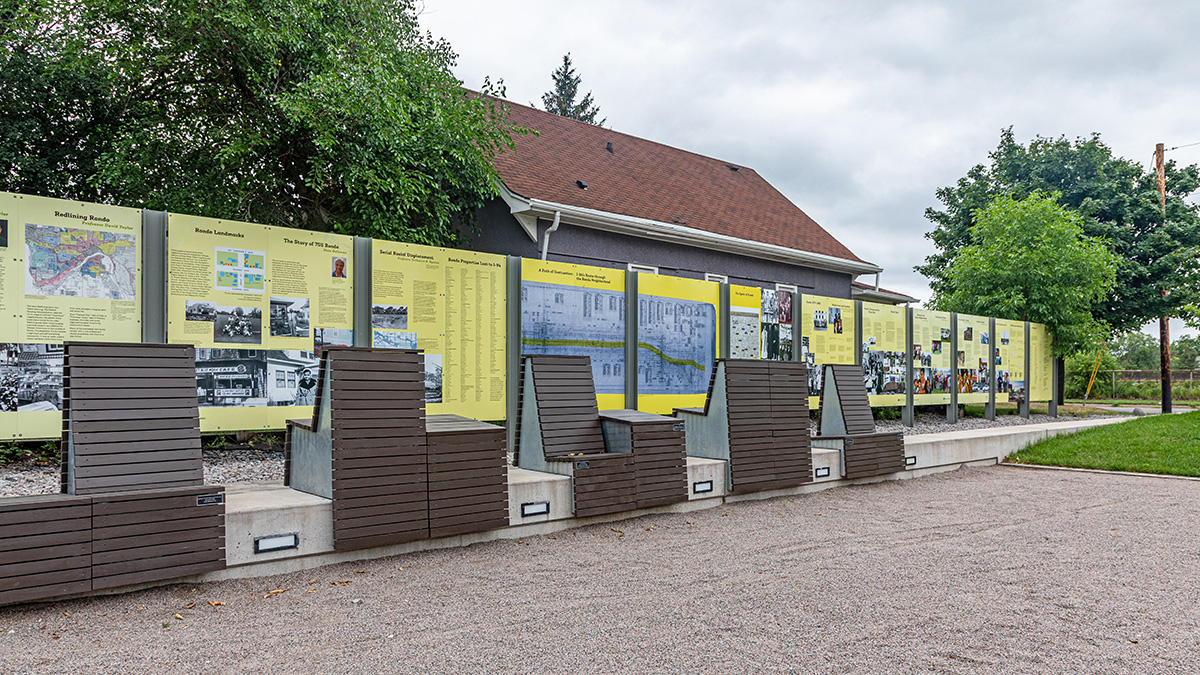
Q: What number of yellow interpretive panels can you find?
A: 12